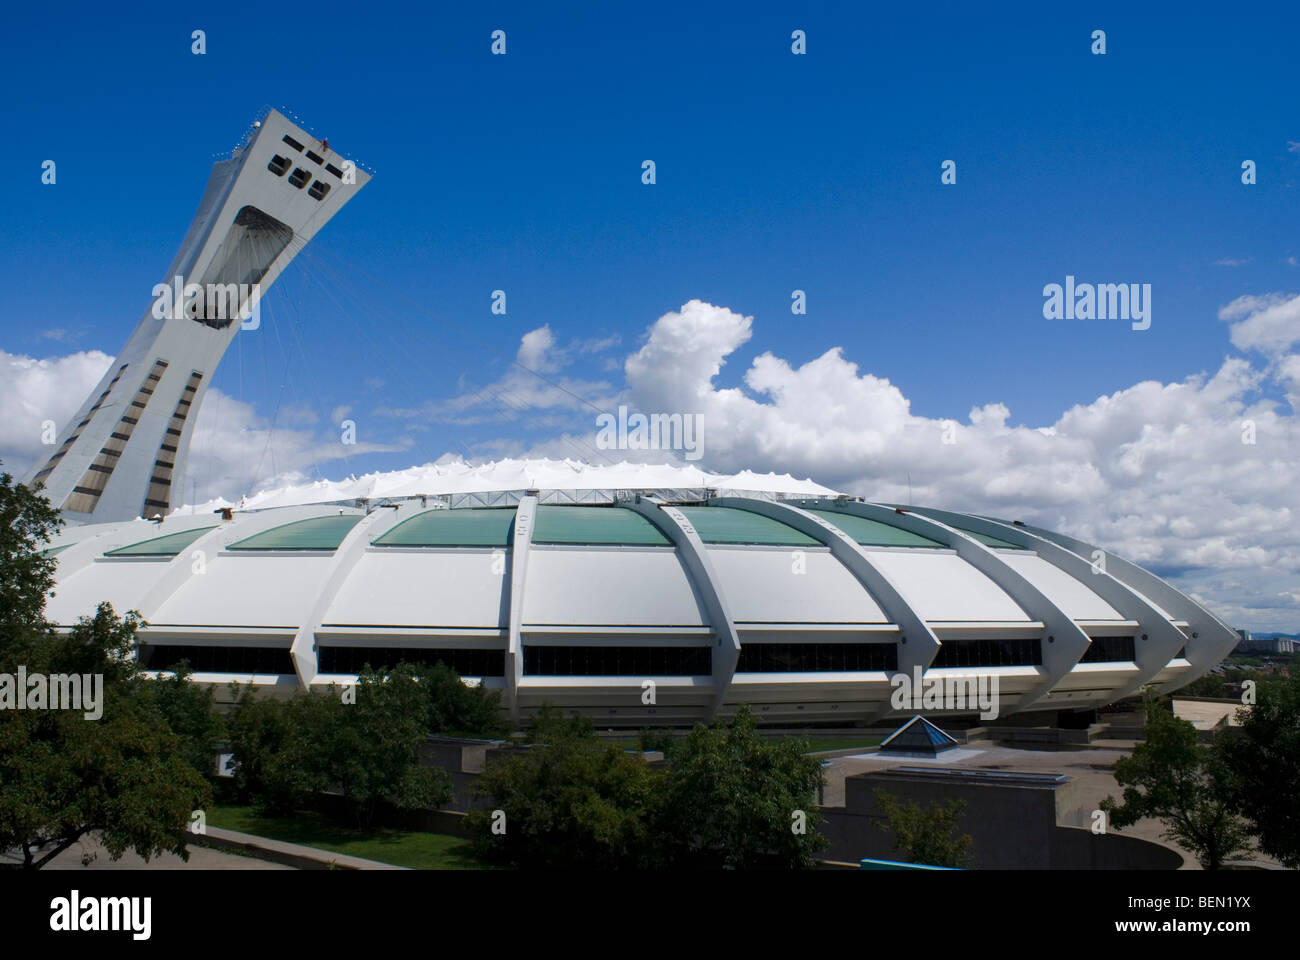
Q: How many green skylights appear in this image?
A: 8